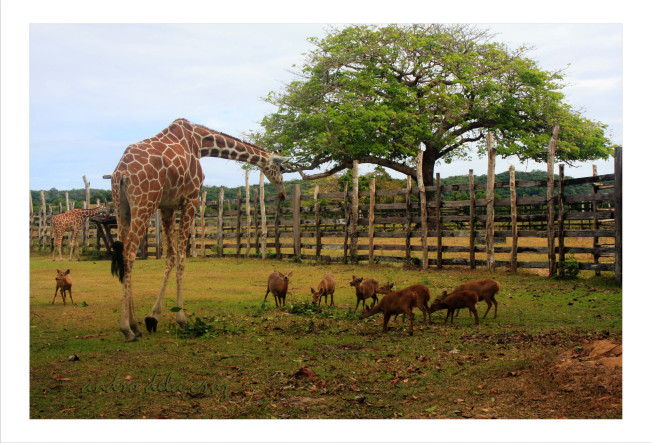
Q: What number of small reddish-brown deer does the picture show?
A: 8